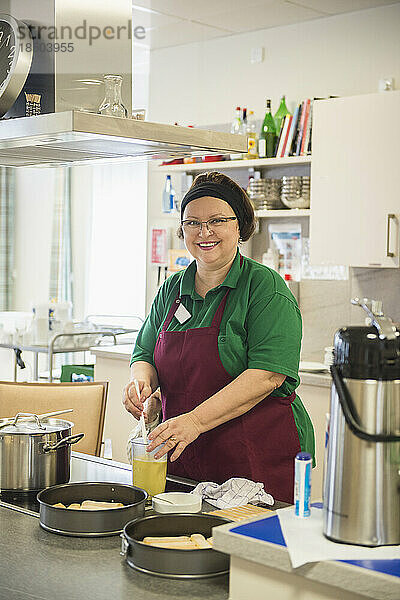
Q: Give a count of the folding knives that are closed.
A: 0